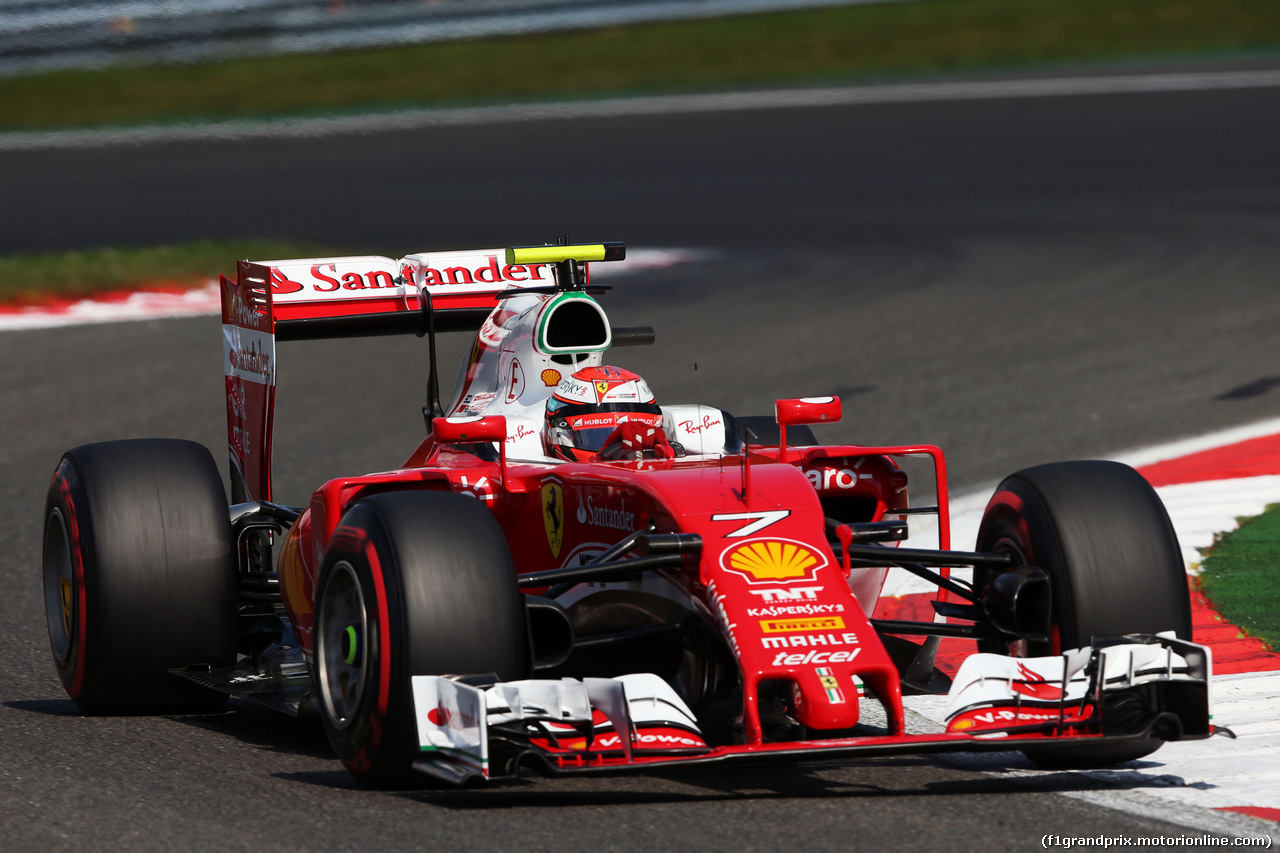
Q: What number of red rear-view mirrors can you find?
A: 2